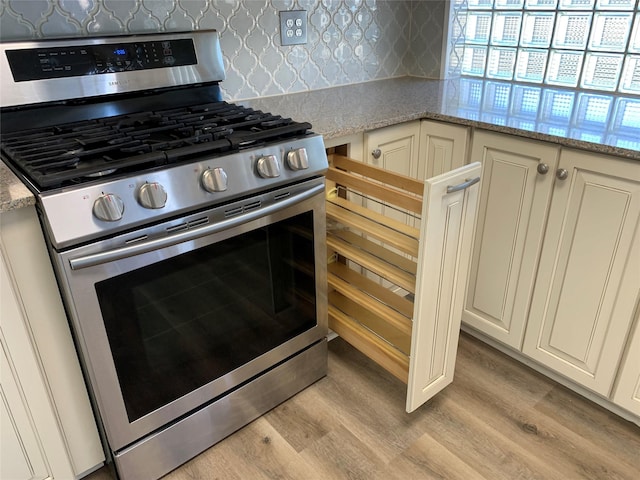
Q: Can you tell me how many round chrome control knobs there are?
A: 5